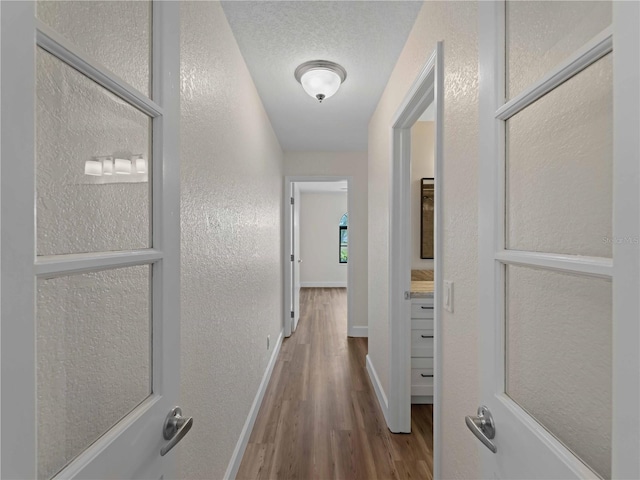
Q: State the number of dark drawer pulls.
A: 3